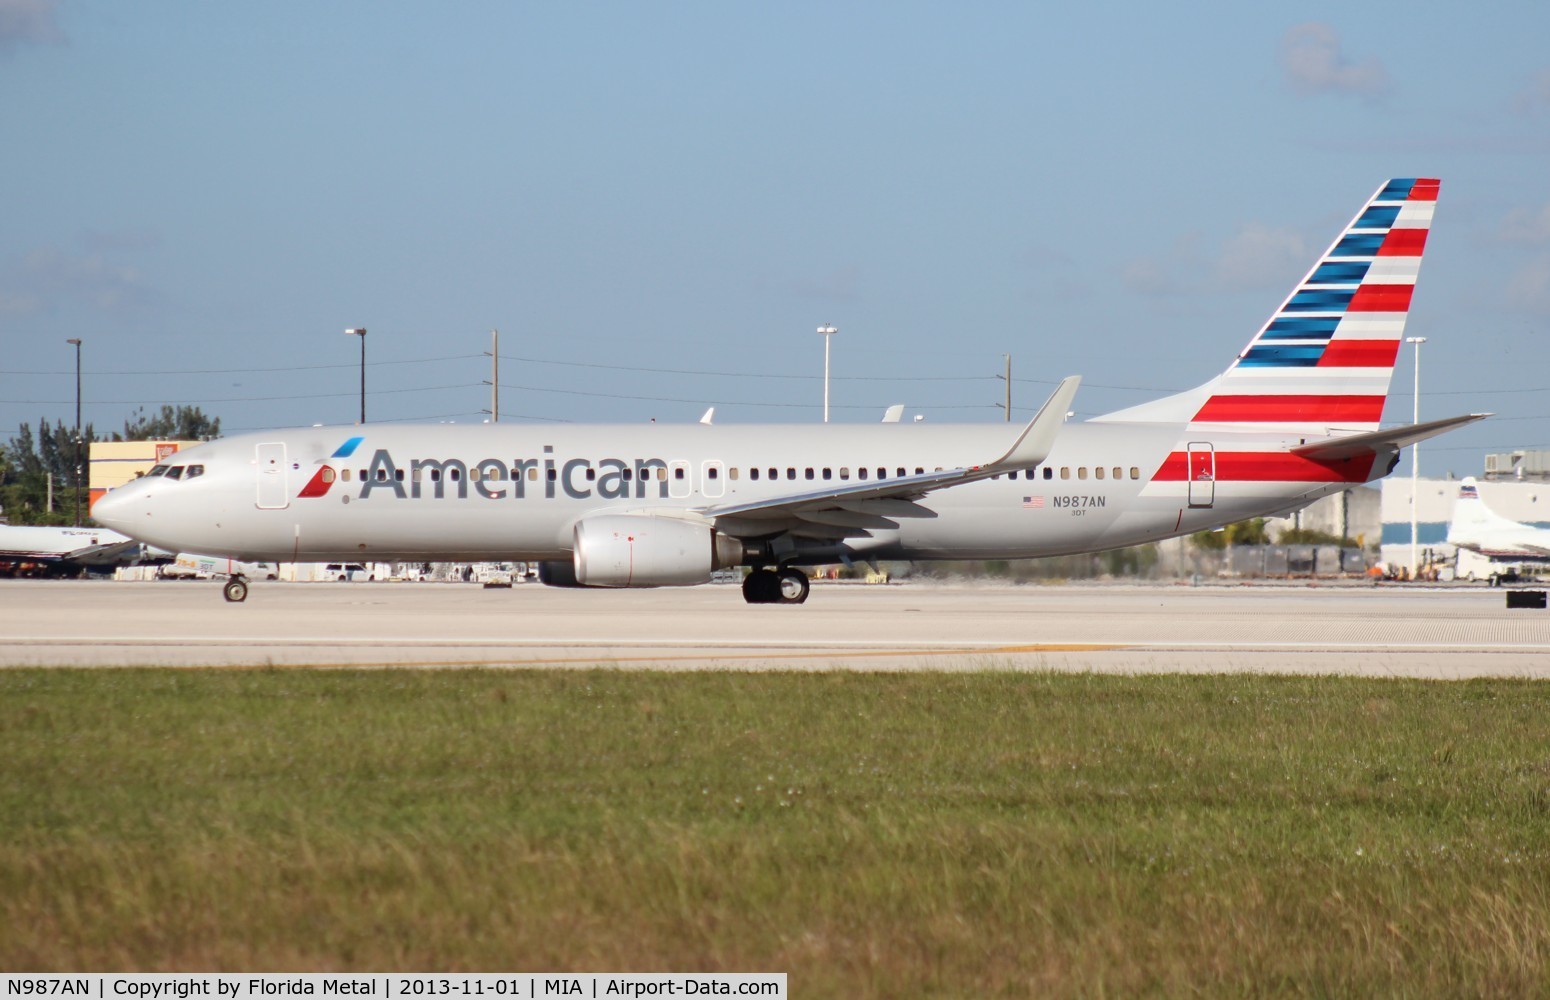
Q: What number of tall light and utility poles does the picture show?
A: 6